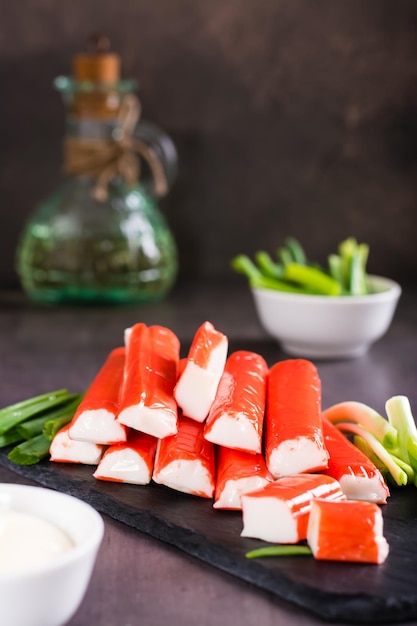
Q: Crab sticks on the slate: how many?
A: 12